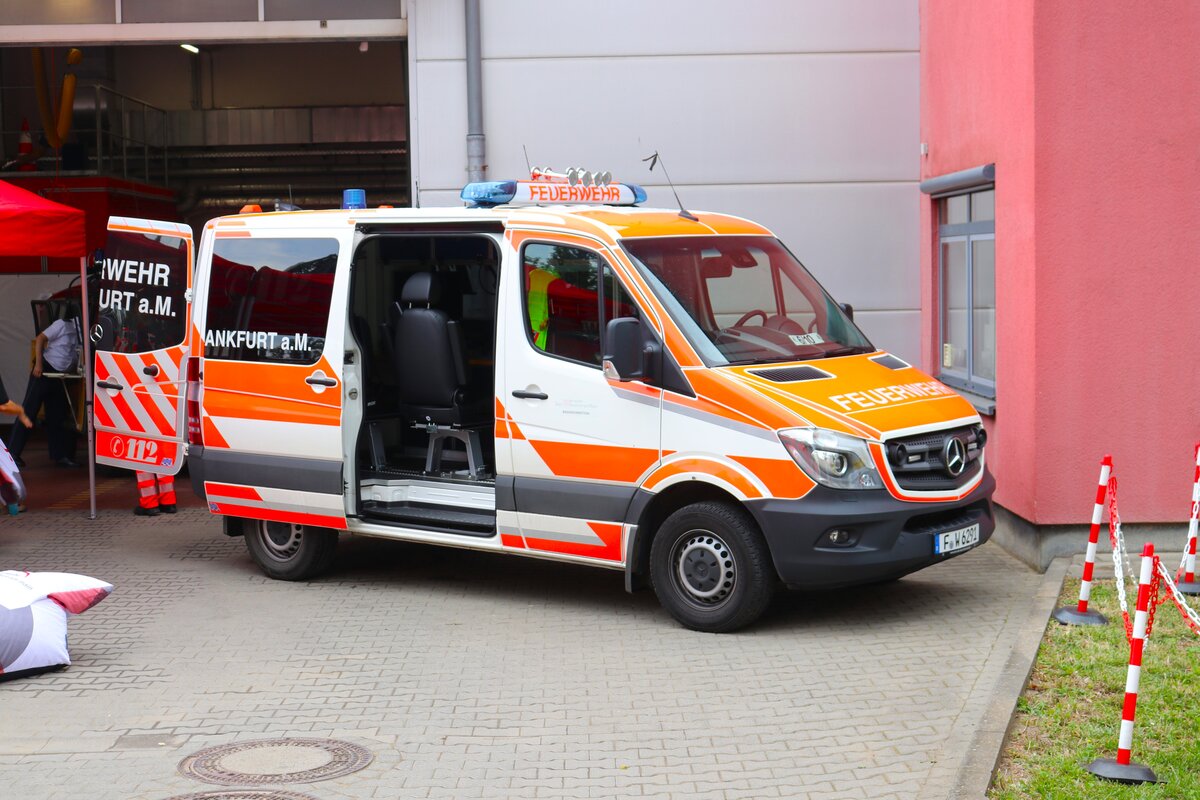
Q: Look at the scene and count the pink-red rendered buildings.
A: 1